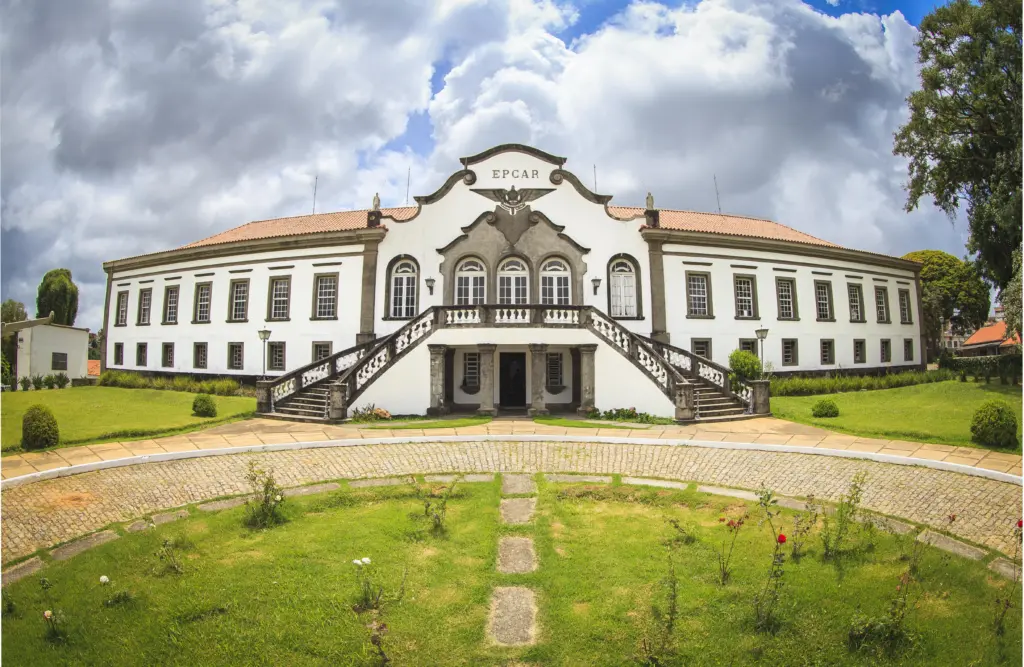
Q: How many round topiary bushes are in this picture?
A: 4